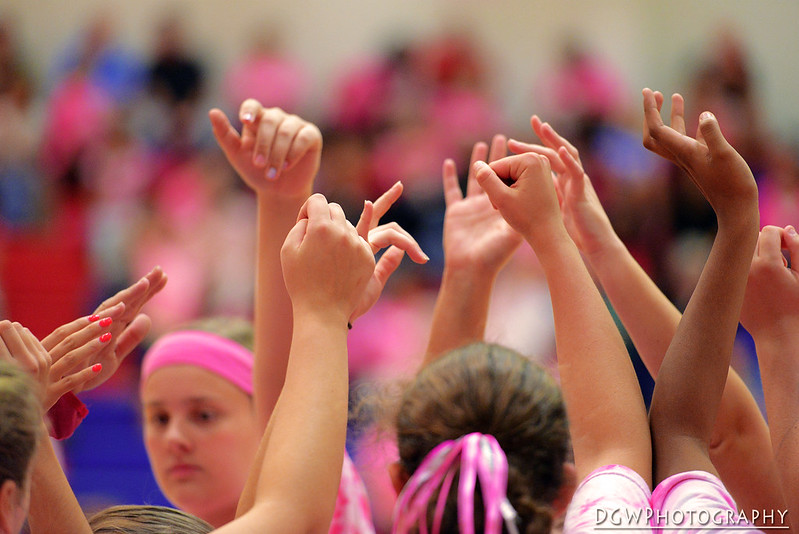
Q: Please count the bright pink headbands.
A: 1